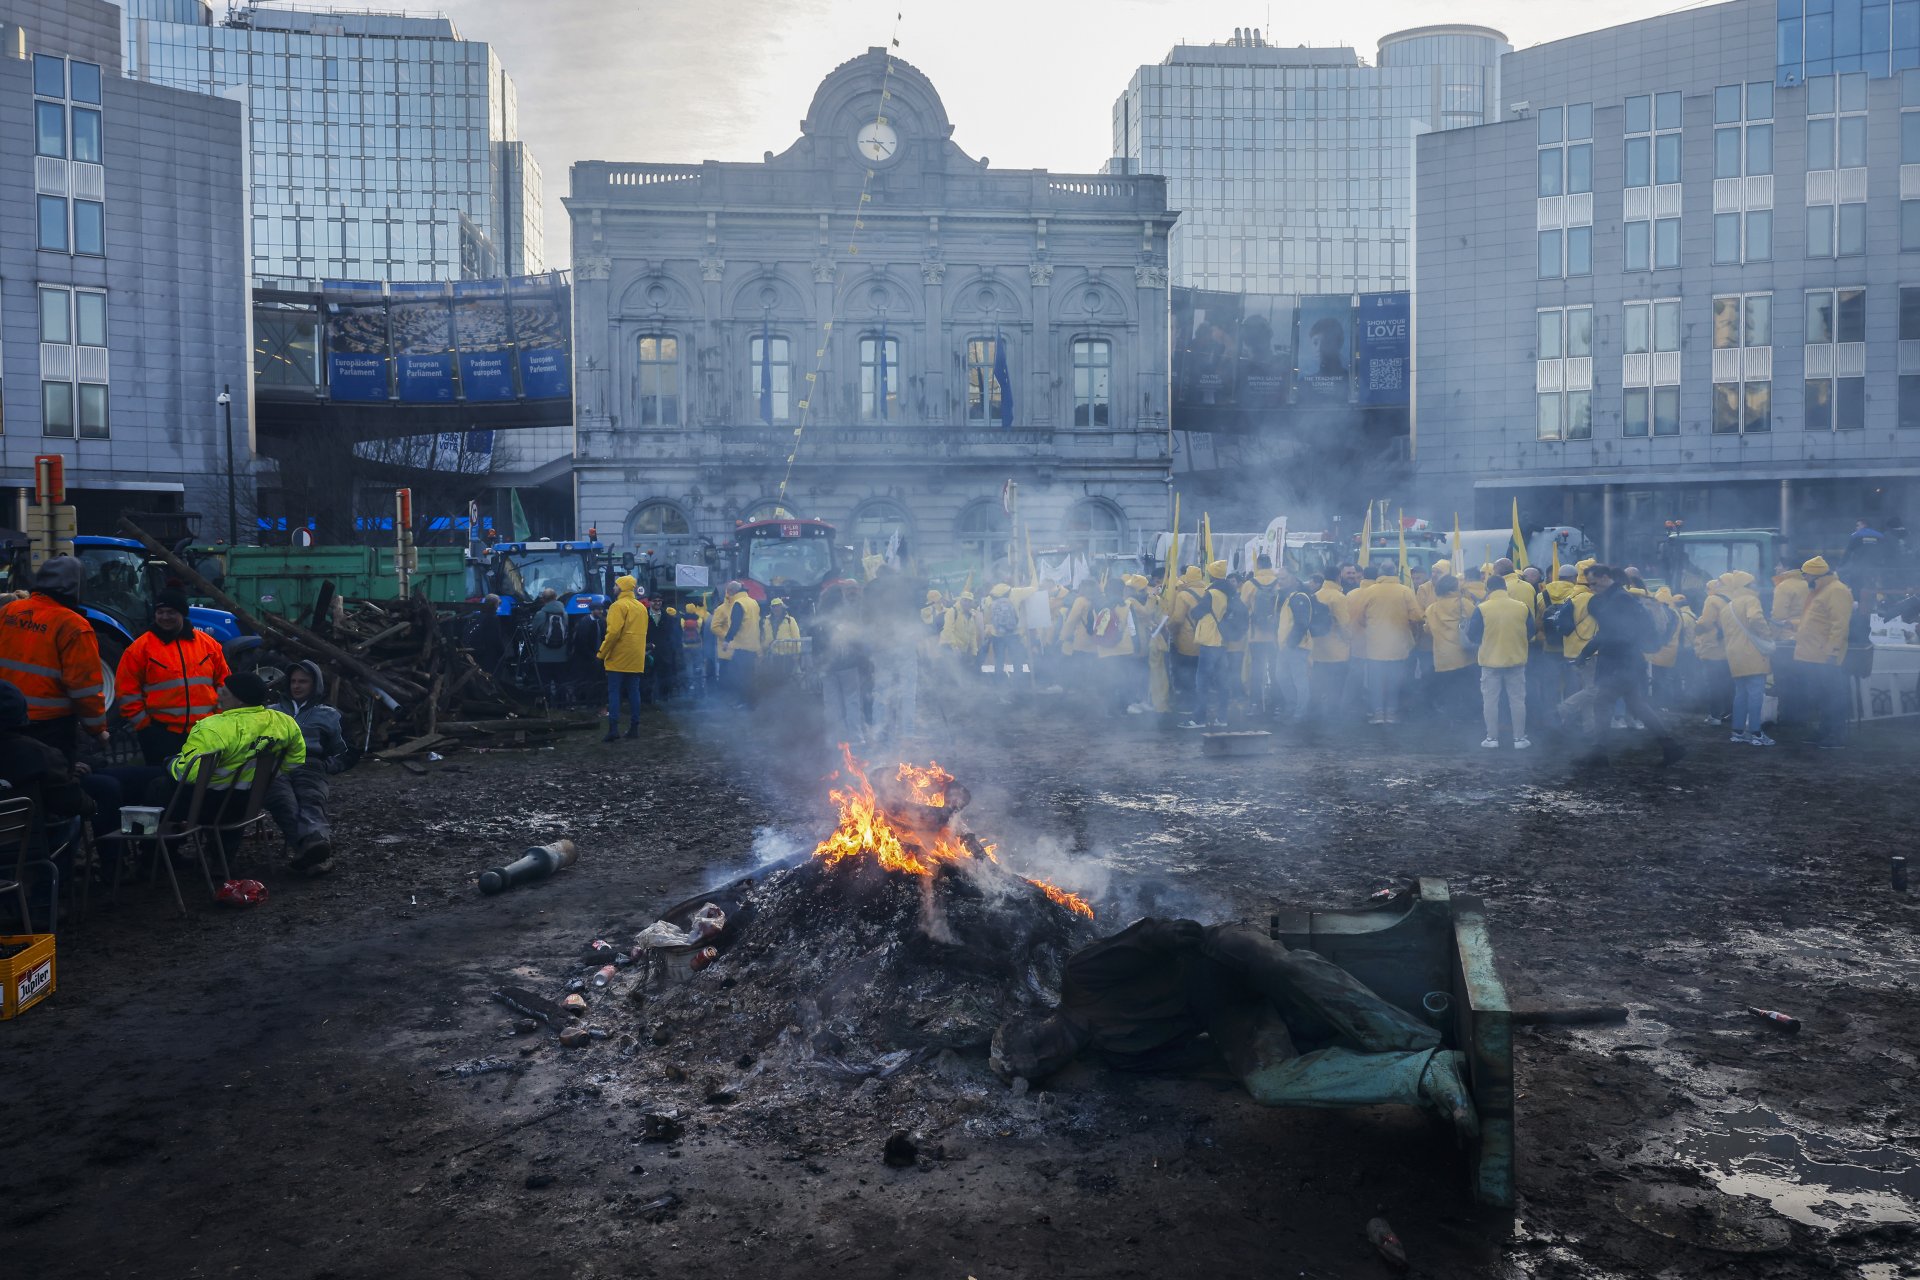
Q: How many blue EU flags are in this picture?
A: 3